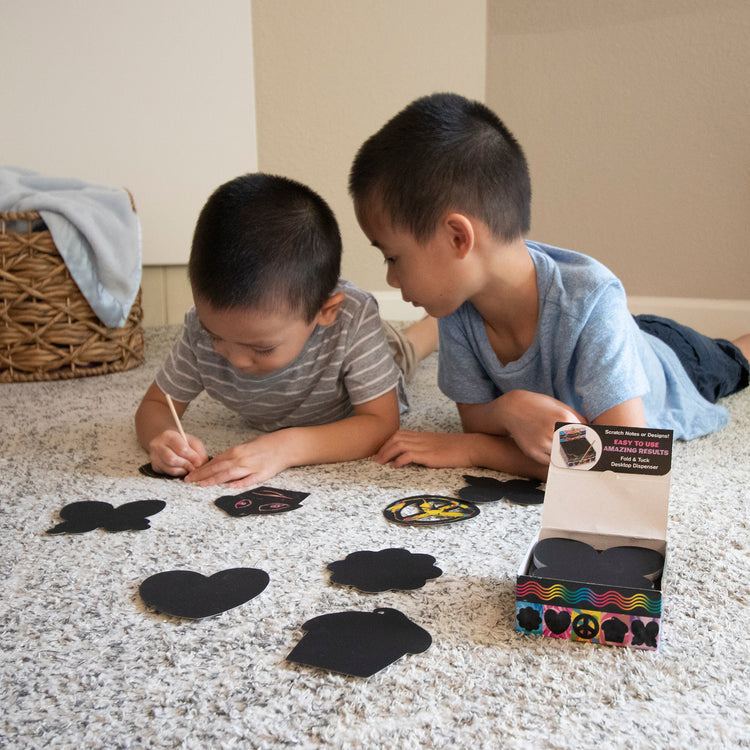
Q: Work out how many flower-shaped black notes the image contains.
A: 1